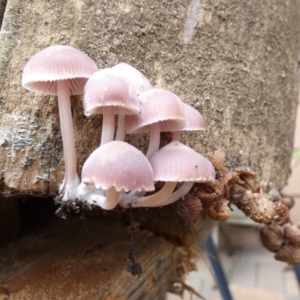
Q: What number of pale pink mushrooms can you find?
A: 7